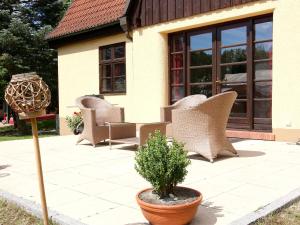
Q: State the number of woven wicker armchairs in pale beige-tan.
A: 3